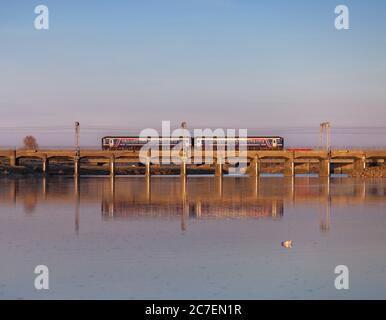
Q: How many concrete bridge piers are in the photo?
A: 11